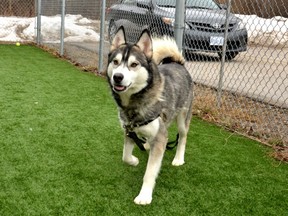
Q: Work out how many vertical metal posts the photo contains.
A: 5